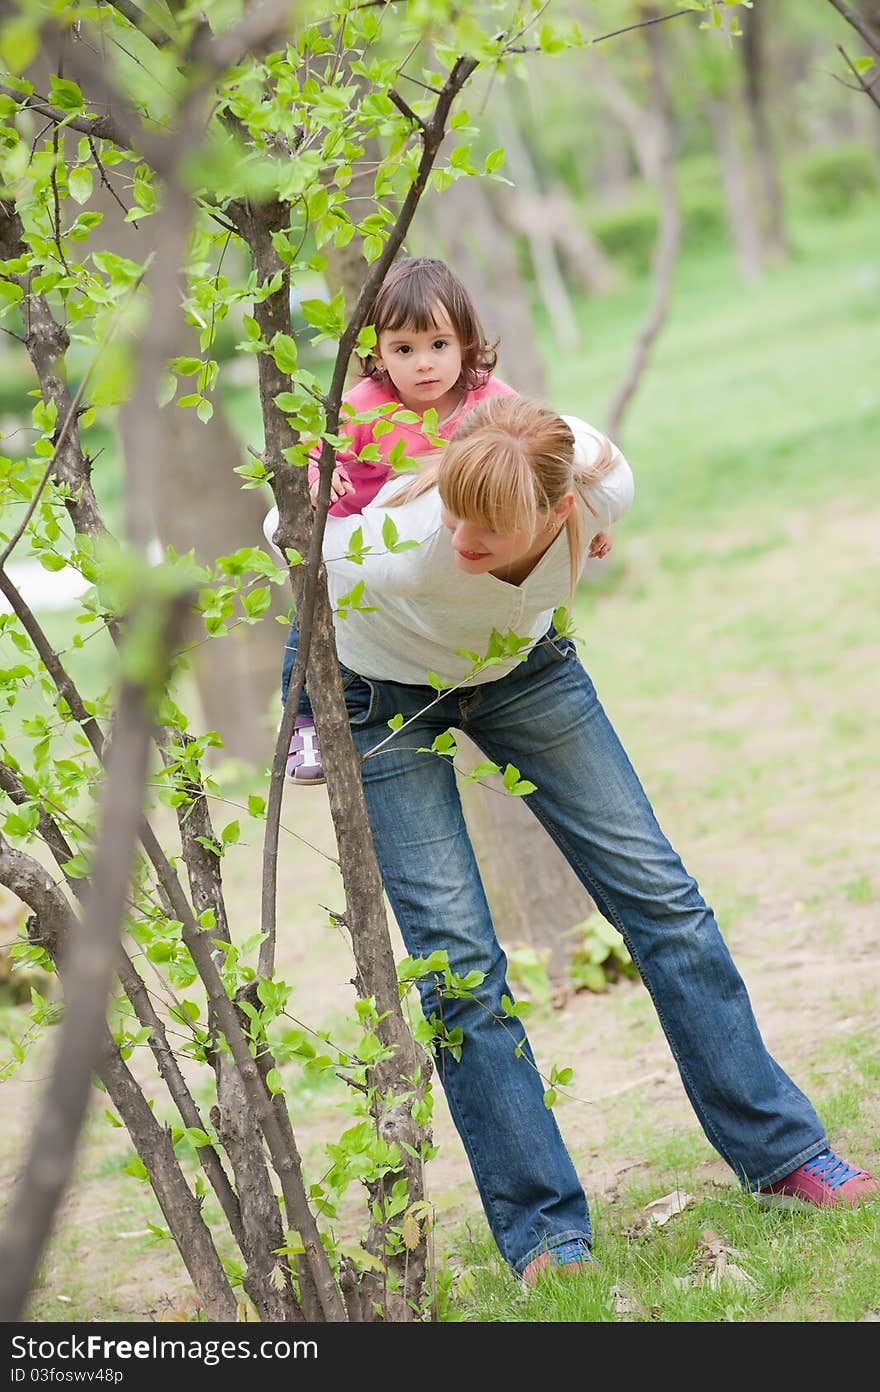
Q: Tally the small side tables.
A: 0